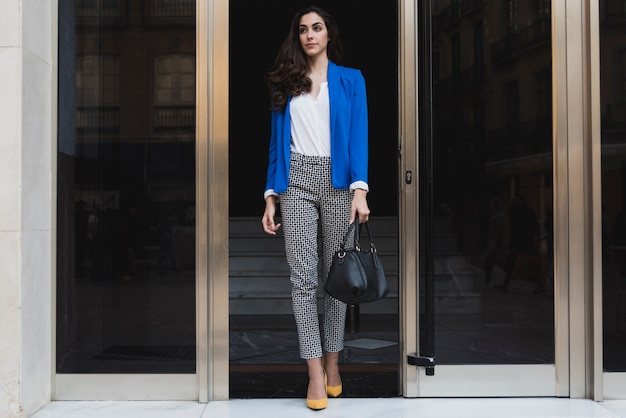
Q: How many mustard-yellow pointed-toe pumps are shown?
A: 2